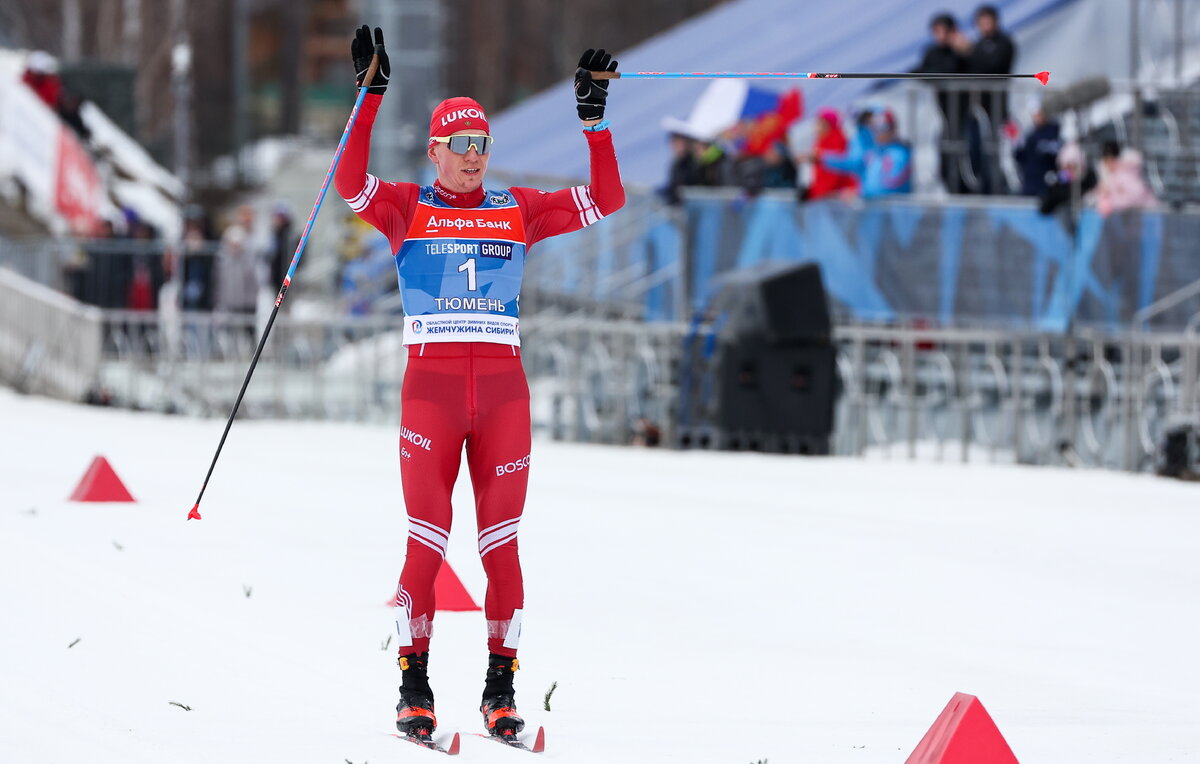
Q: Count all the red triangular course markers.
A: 3